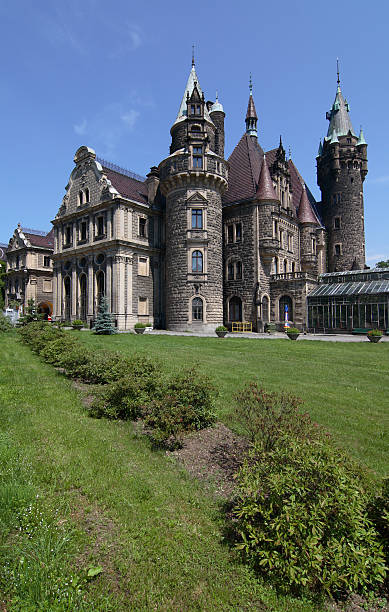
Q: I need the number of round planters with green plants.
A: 5